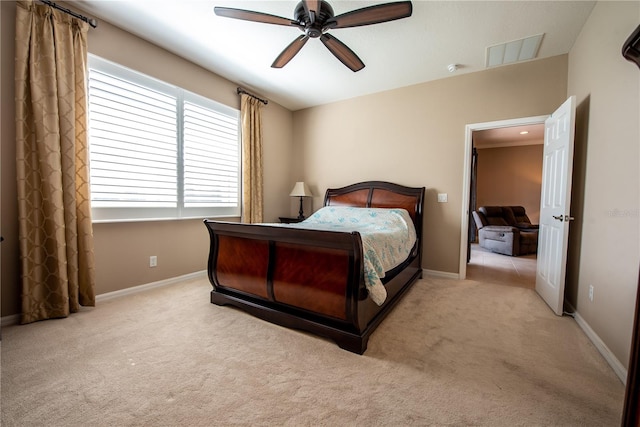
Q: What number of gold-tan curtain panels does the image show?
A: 2